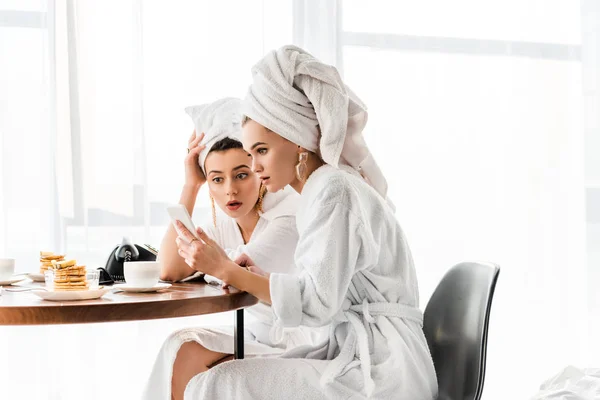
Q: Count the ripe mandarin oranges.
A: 0